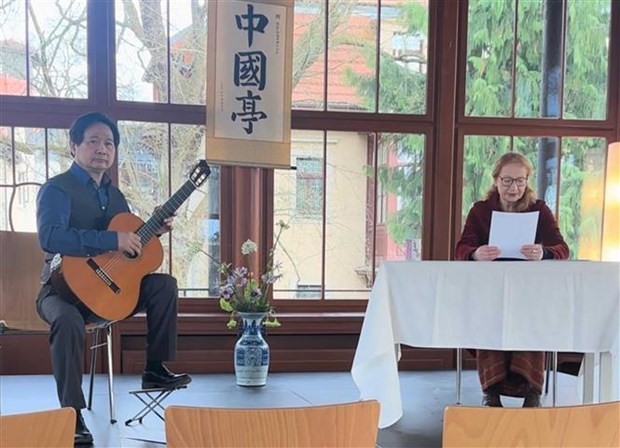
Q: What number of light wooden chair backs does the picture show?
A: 3